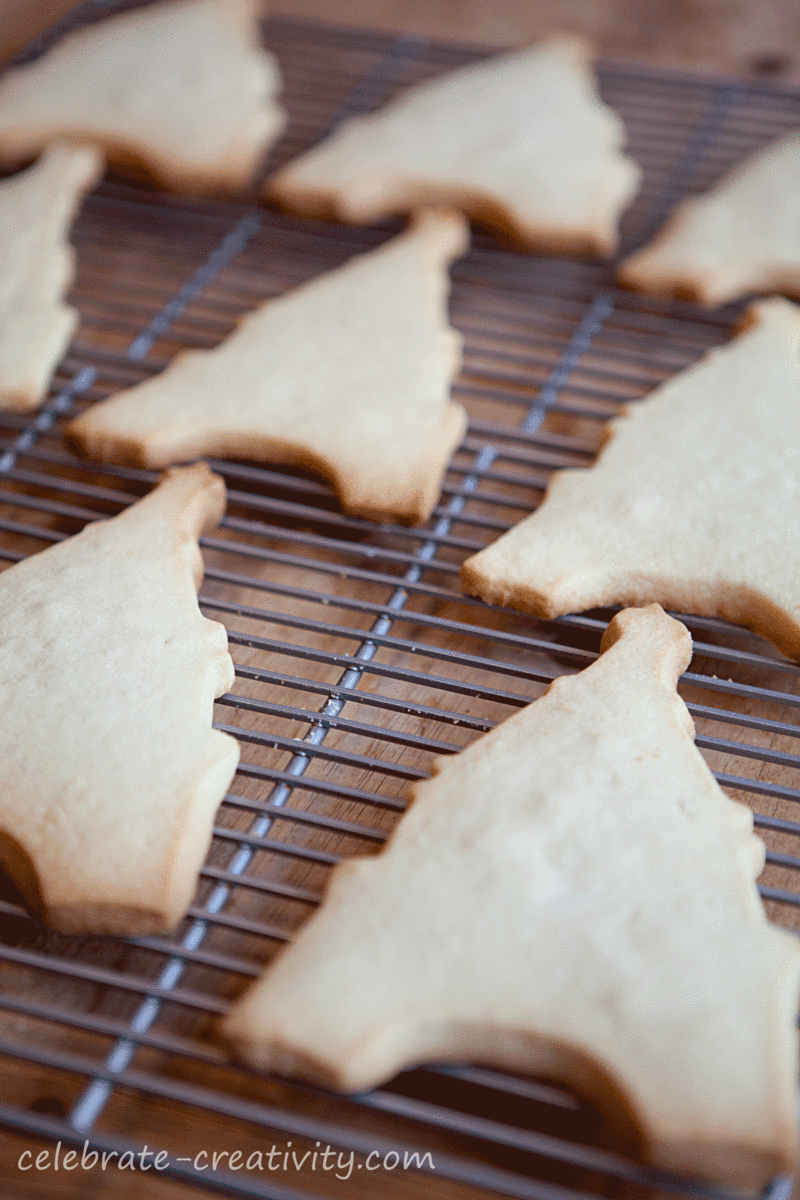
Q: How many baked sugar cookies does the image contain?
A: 8